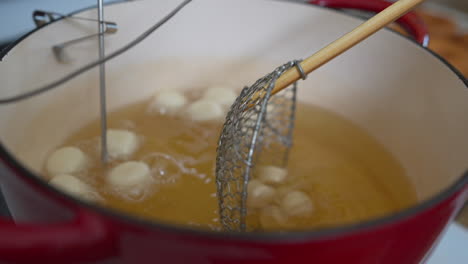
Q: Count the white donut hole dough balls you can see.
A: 11